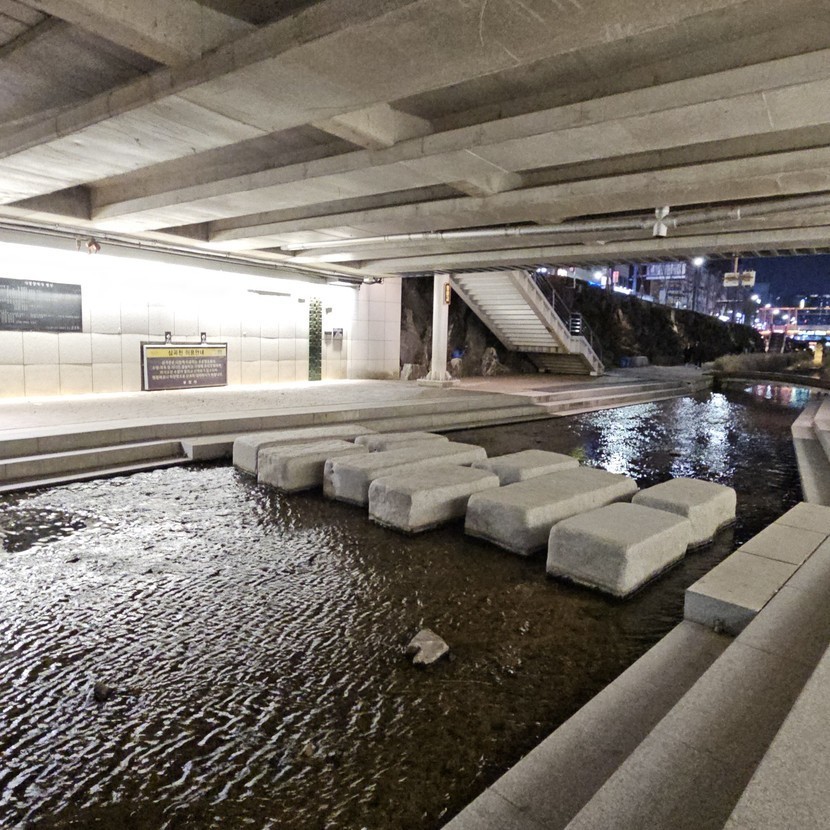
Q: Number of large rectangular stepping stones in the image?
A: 9